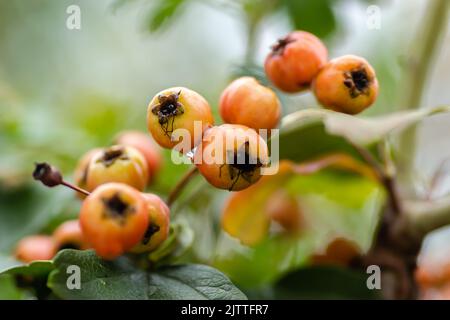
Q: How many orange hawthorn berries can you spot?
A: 12